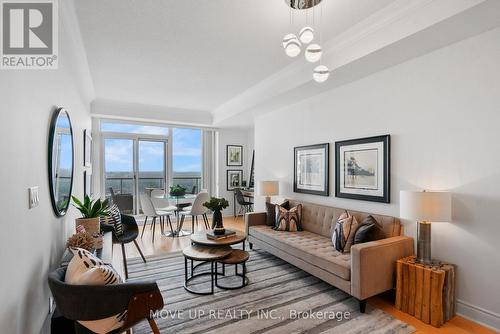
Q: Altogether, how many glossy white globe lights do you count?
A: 5